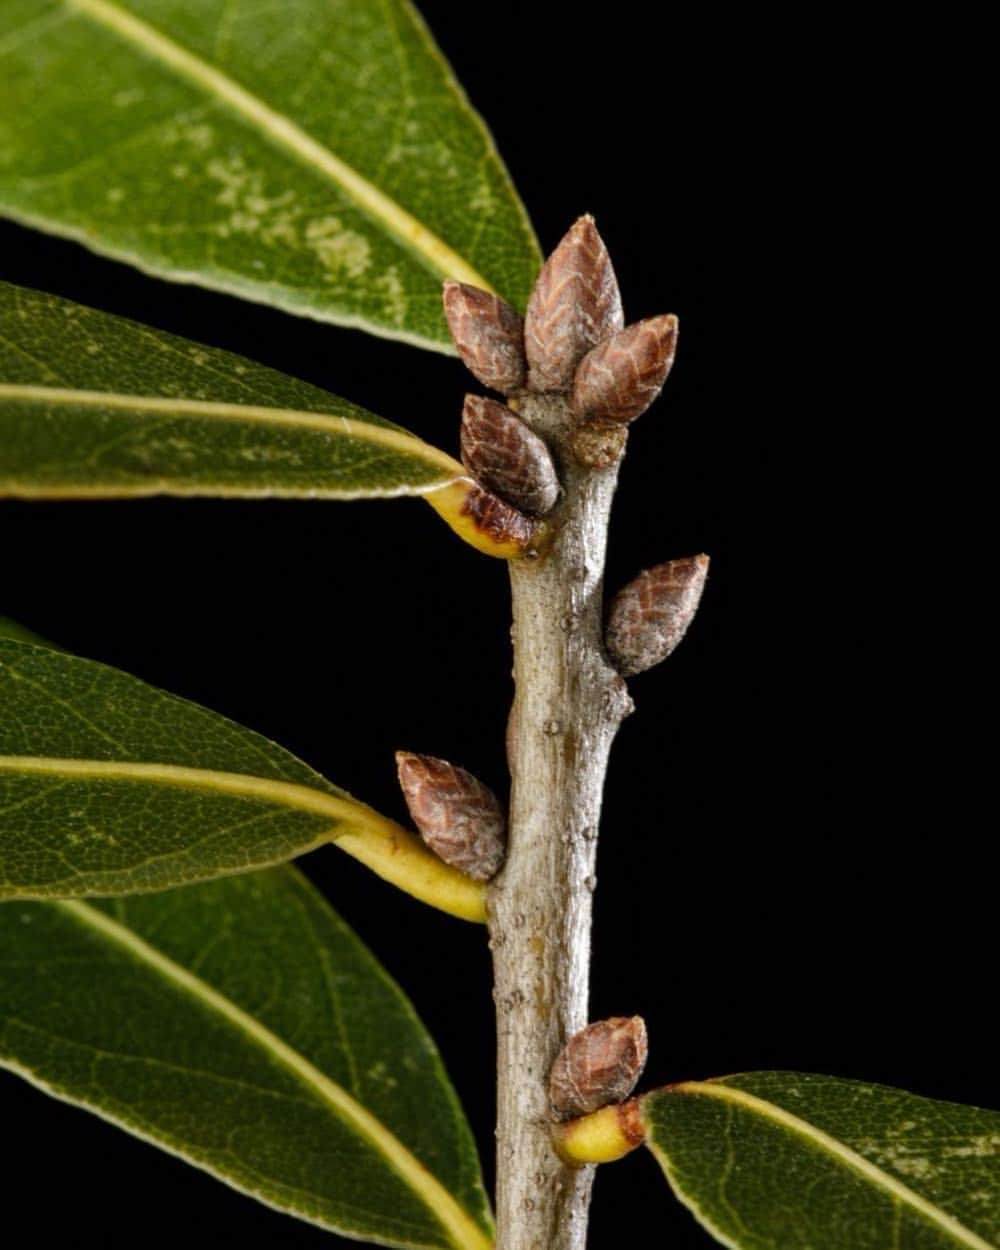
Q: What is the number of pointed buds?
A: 7